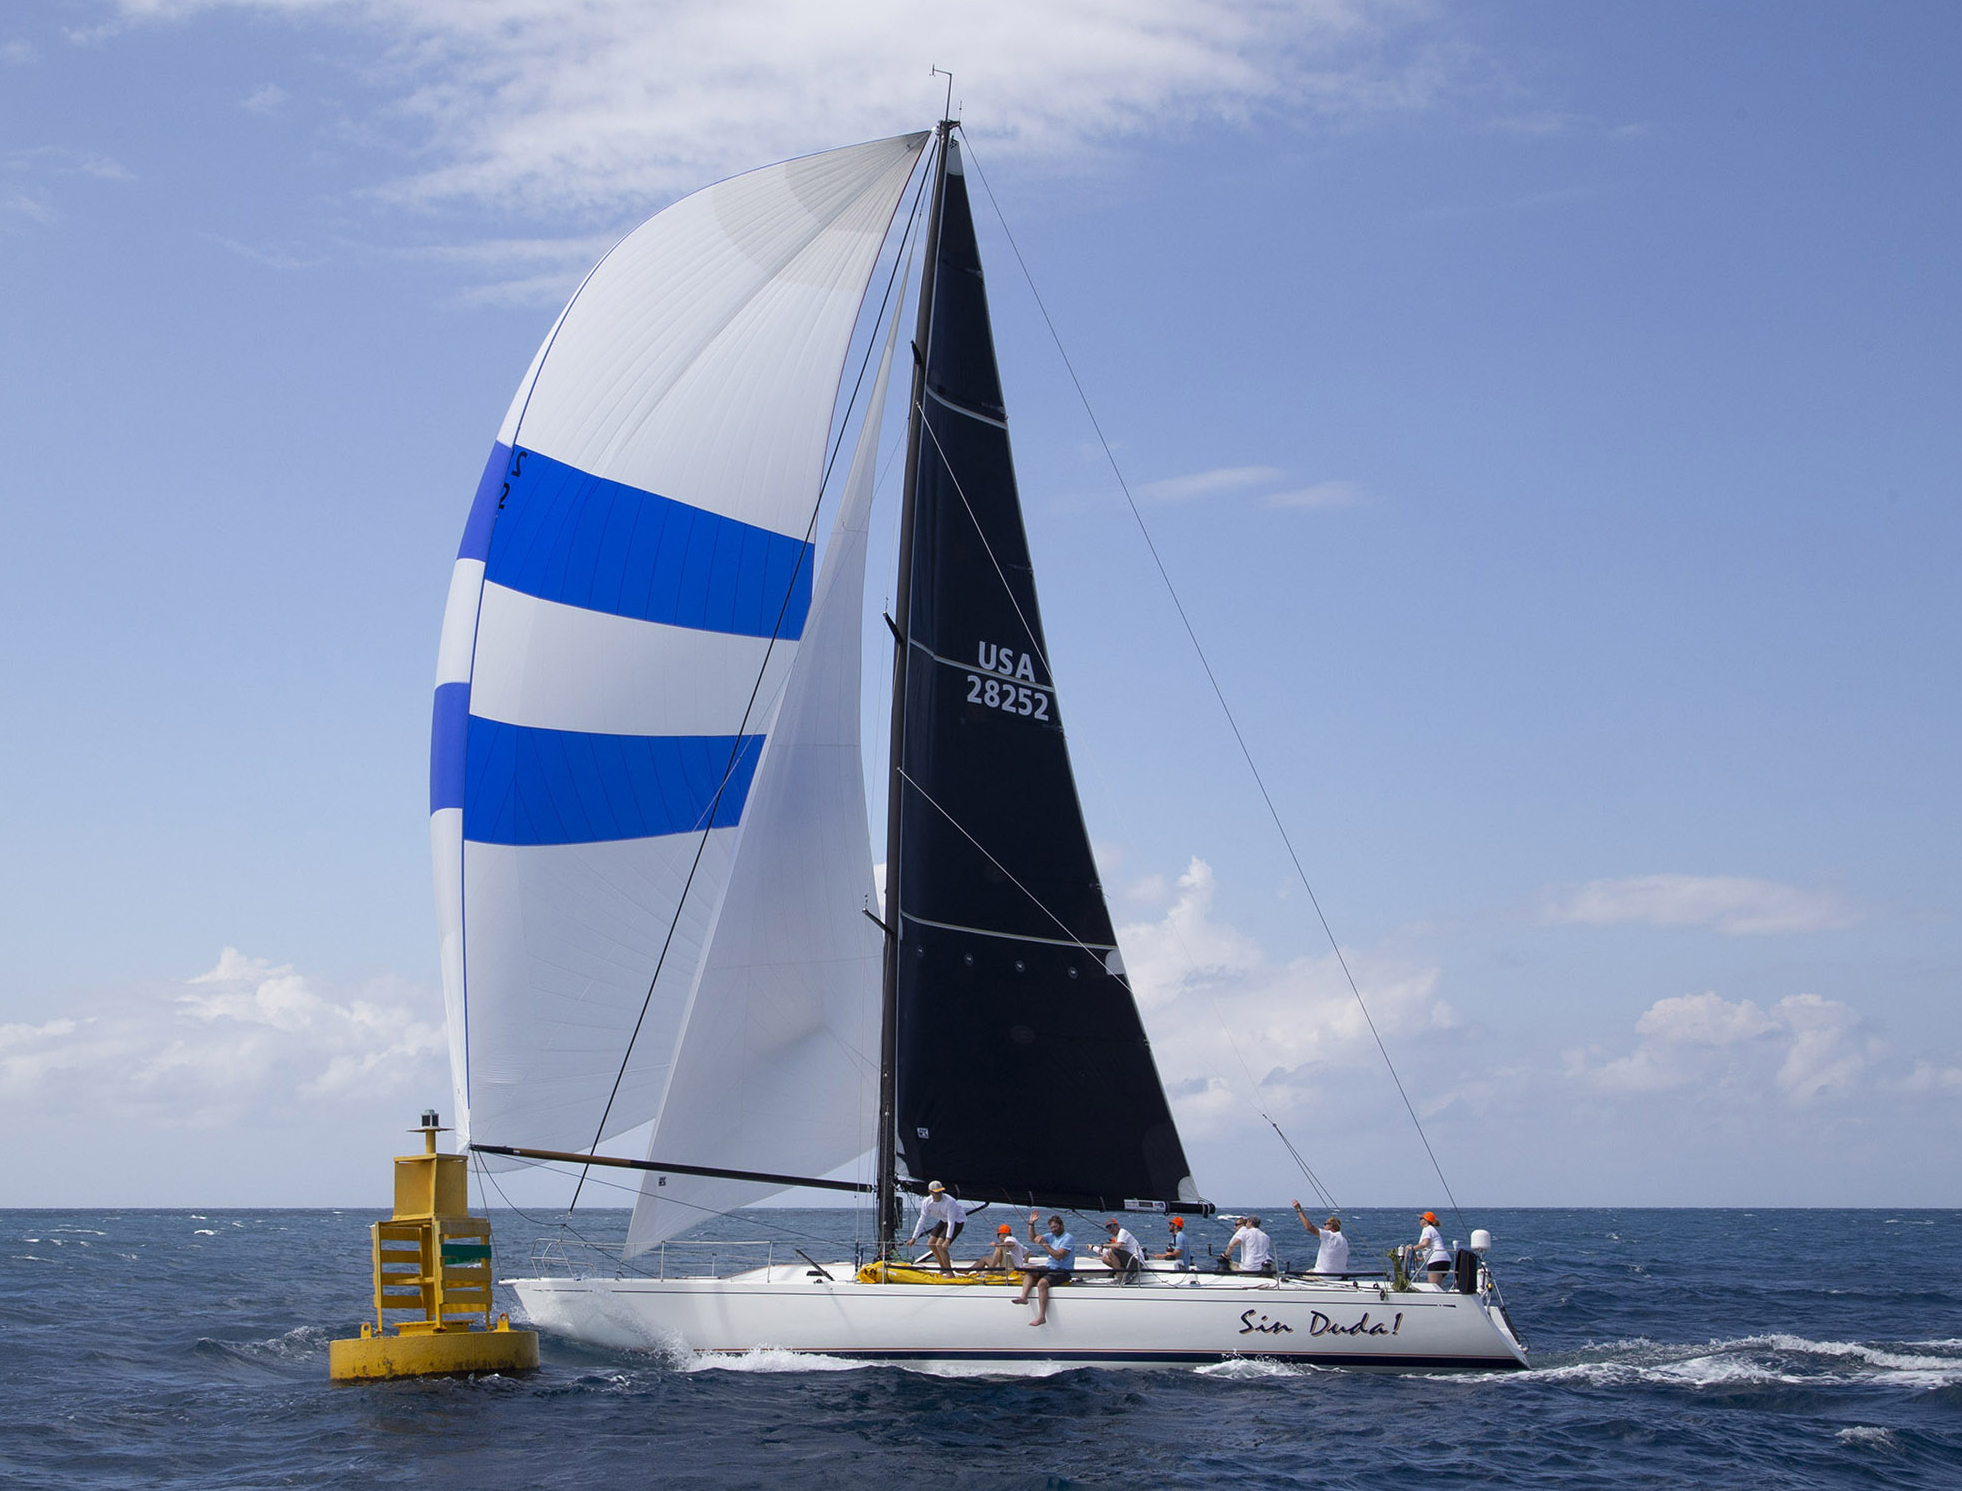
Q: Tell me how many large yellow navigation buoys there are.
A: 1